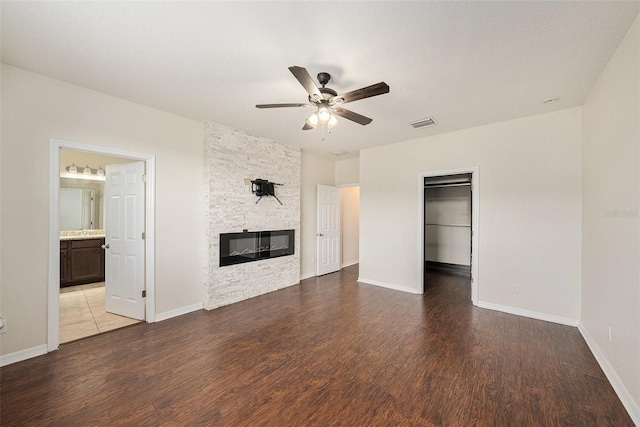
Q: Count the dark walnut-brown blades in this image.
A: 5